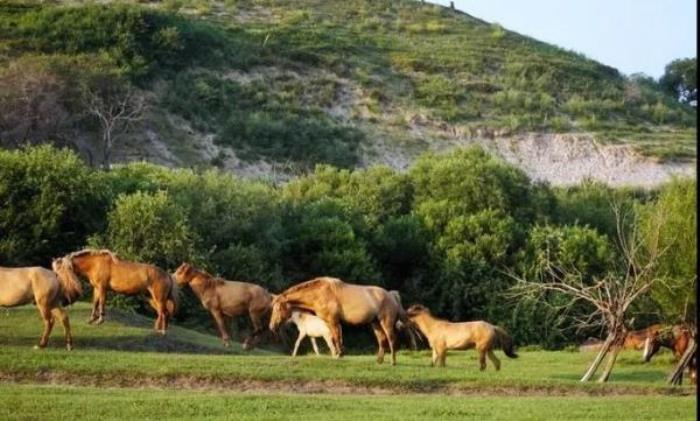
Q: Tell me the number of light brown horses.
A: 5